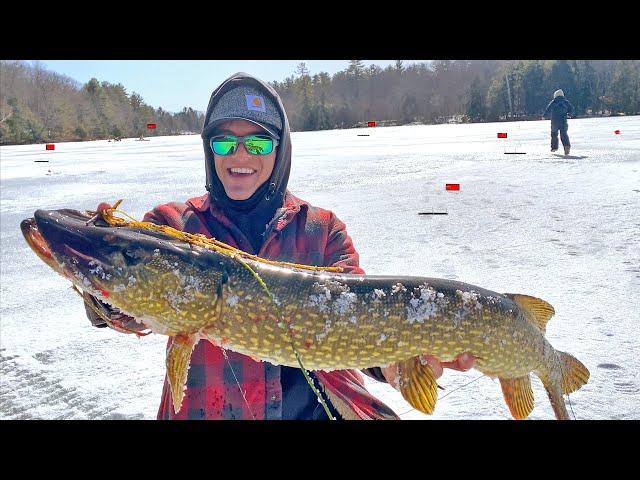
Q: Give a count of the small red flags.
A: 6